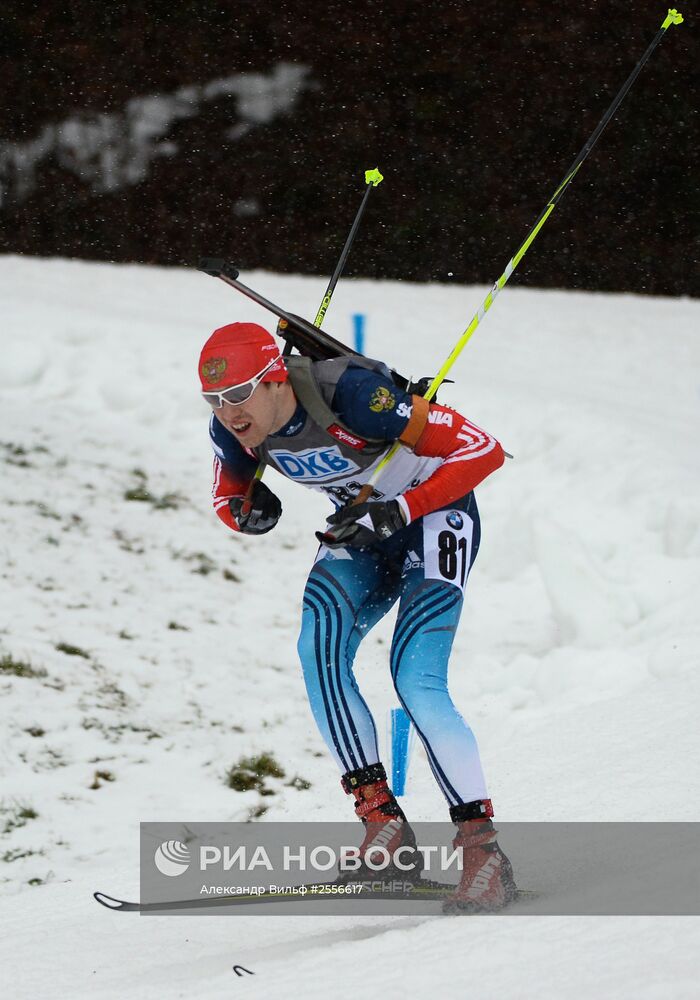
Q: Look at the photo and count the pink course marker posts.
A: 0